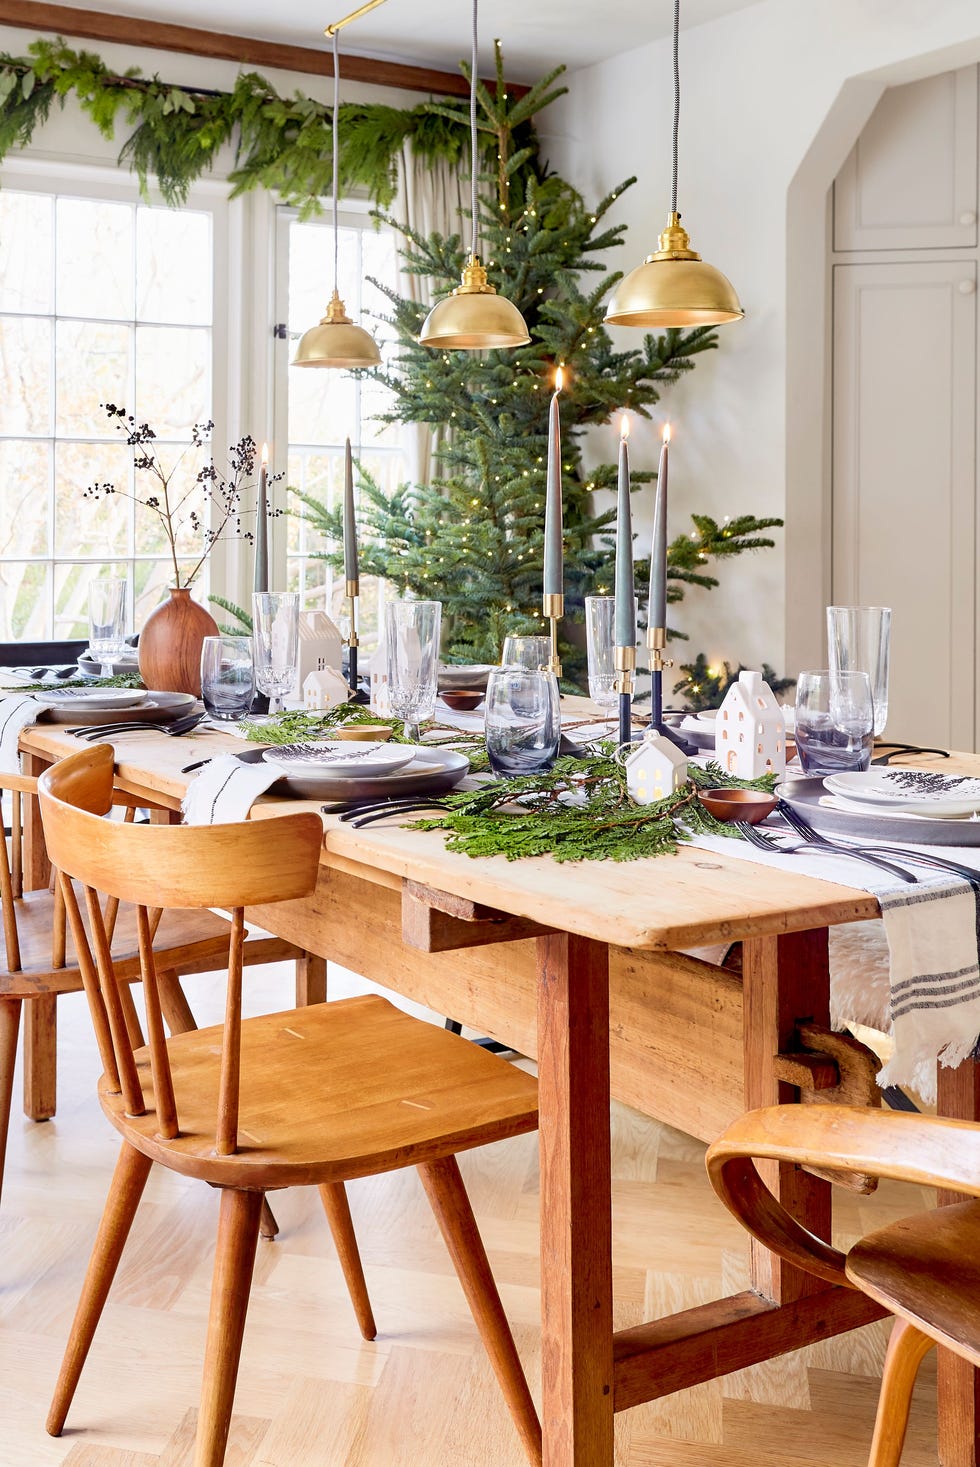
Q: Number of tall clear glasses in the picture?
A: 5